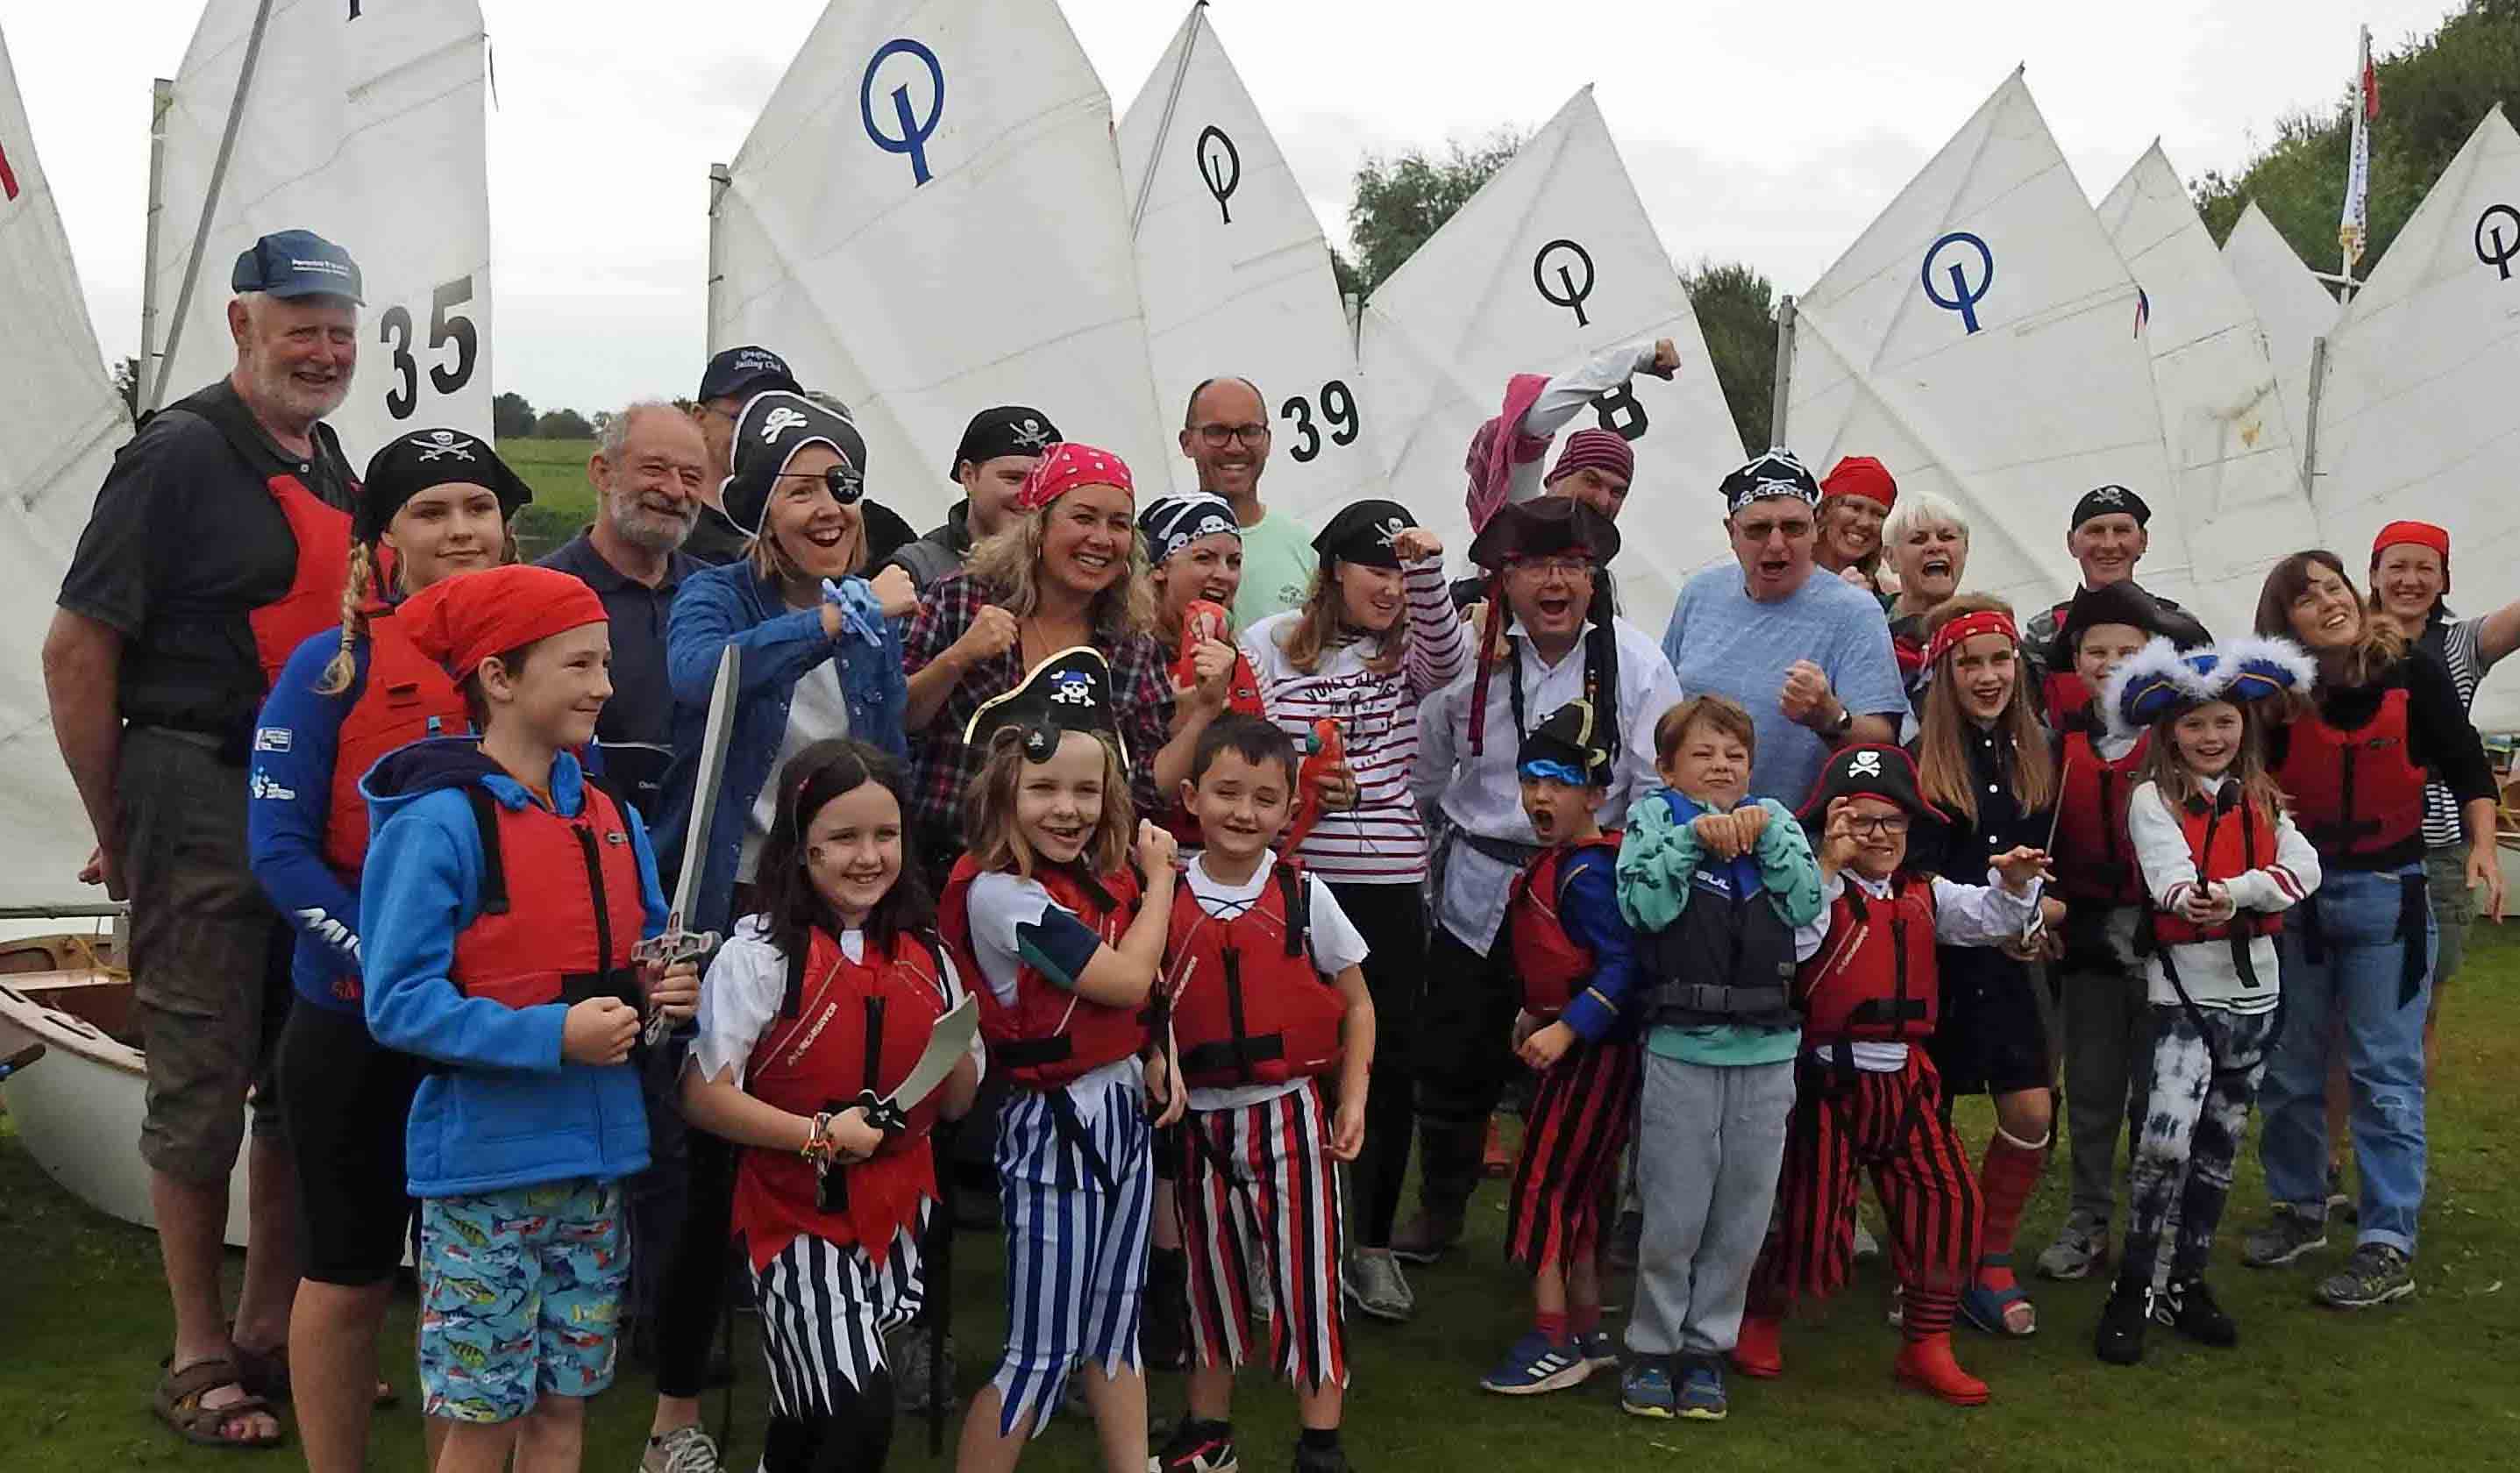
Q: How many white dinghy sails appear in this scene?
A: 9